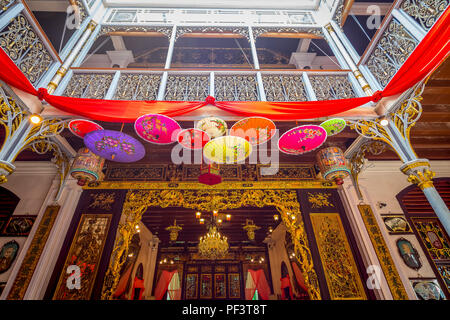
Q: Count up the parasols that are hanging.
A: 9